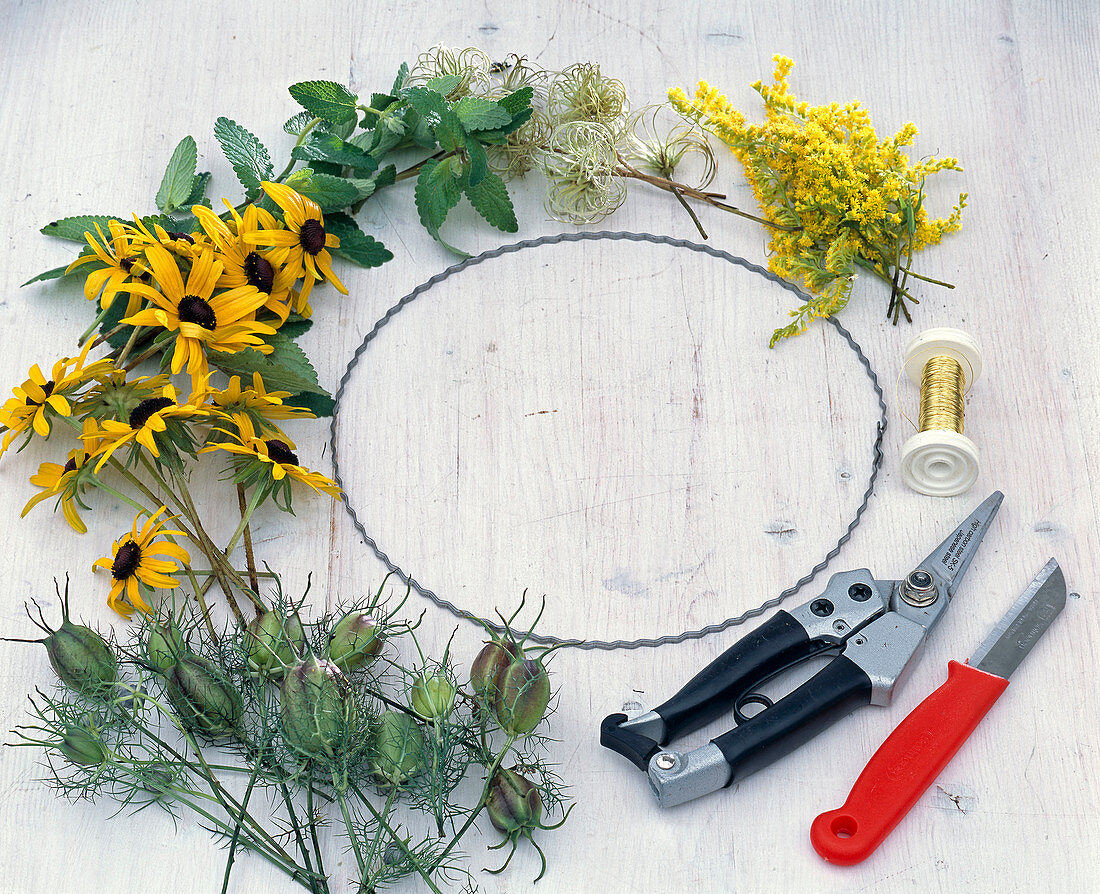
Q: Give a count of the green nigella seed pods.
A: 12